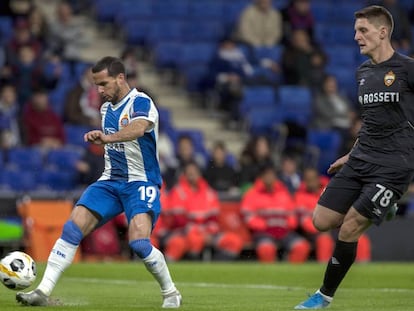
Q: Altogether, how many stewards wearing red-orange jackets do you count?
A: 4